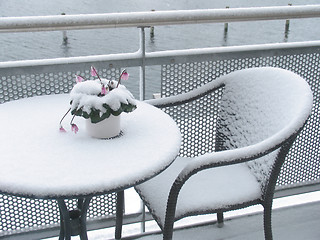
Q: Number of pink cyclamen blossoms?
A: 6